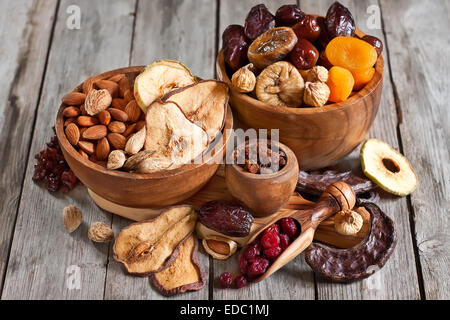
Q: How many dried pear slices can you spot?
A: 4